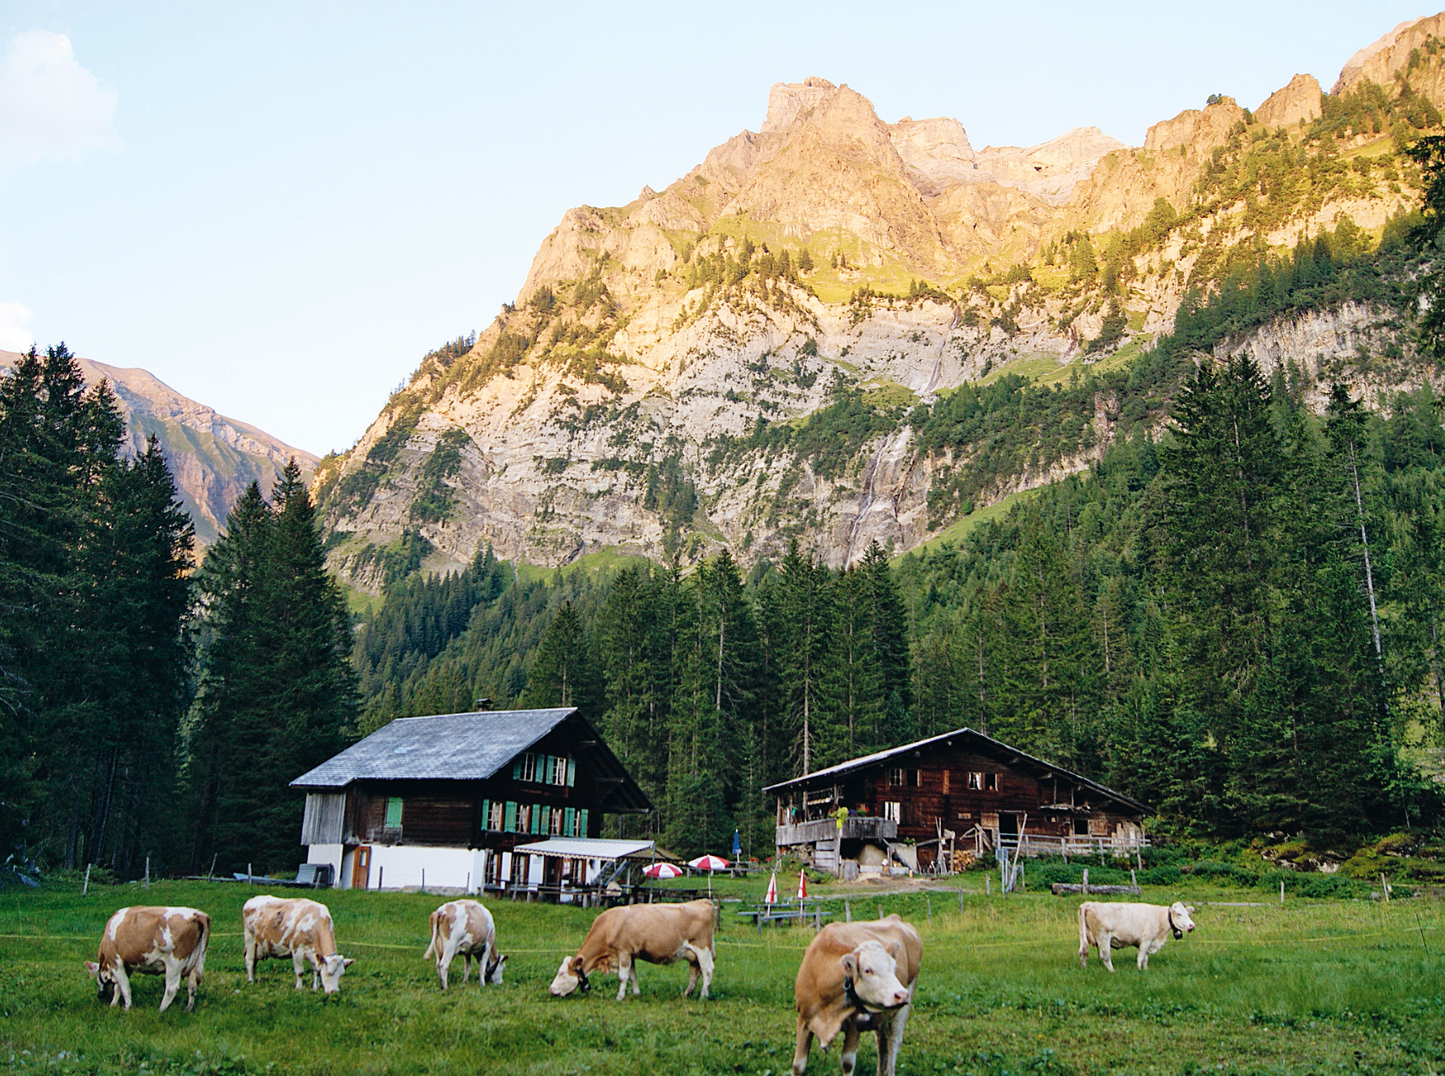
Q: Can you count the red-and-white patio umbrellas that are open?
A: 2